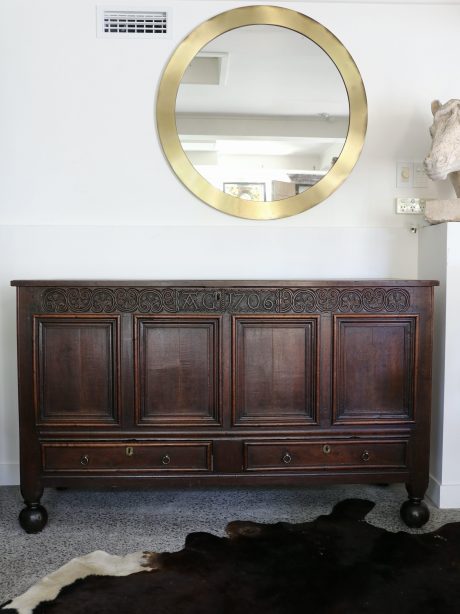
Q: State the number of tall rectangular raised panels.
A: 4